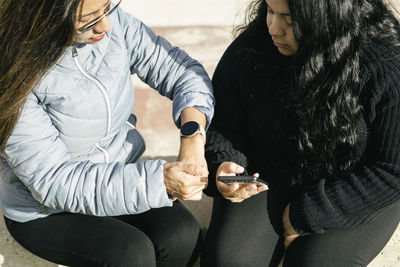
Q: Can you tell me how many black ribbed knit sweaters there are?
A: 1